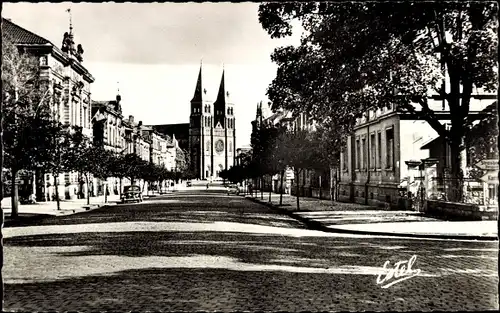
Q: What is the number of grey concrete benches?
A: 0